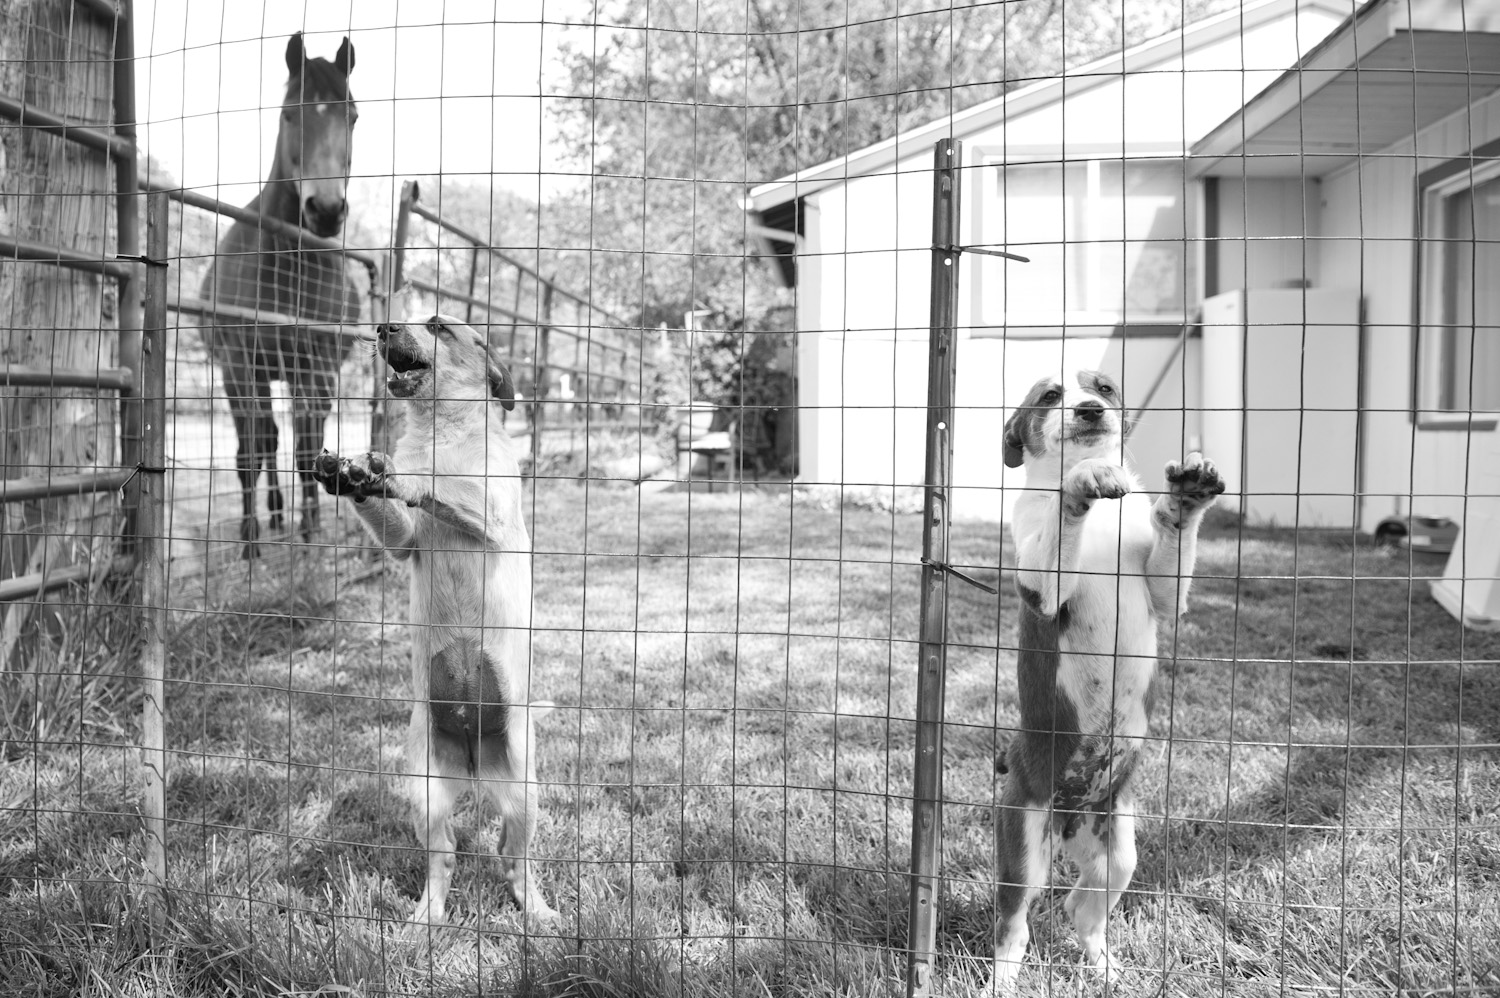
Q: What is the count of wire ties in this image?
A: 4